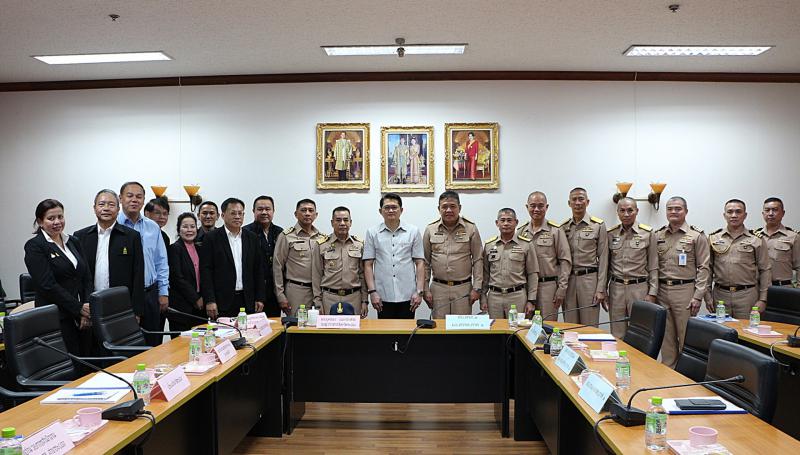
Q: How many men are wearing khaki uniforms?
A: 10